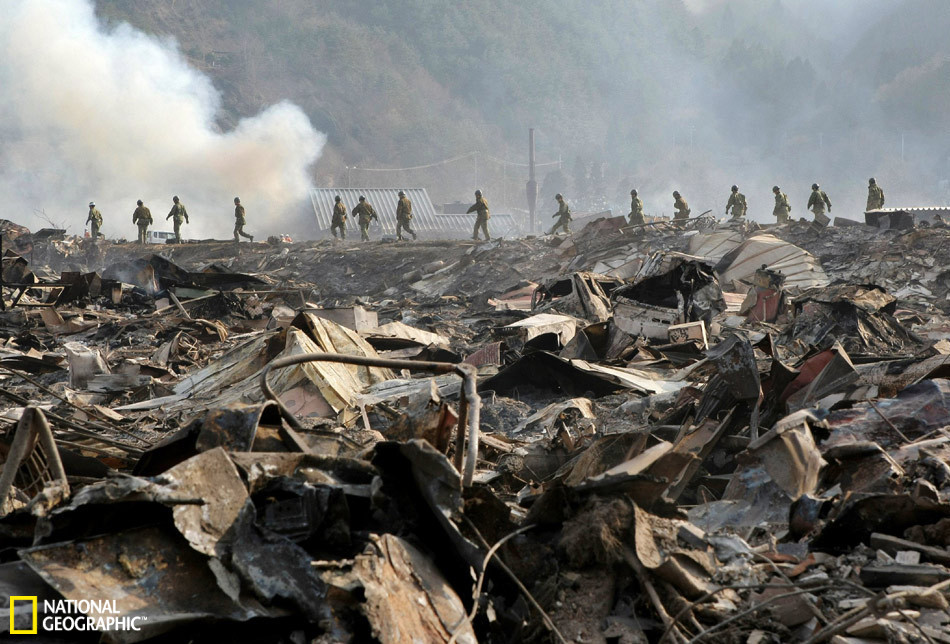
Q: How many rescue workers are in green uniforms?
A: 15